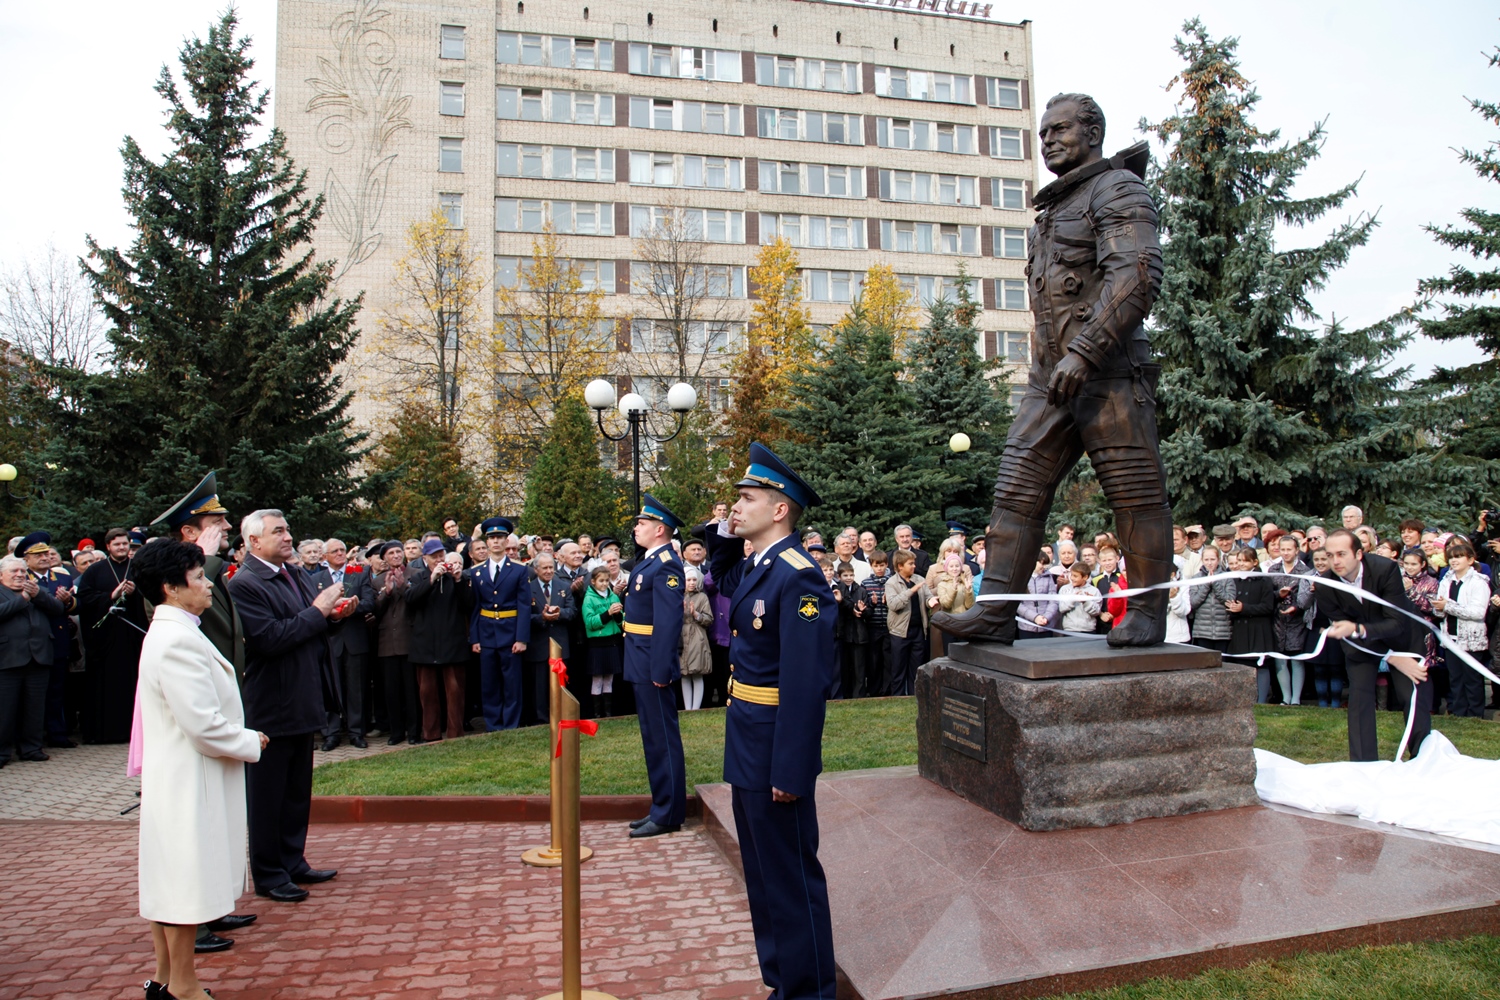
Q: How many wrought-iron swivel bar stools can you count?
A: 0